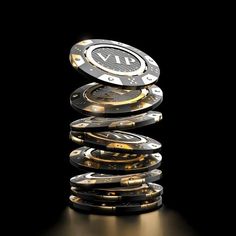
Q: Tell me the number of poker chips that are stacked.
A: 8